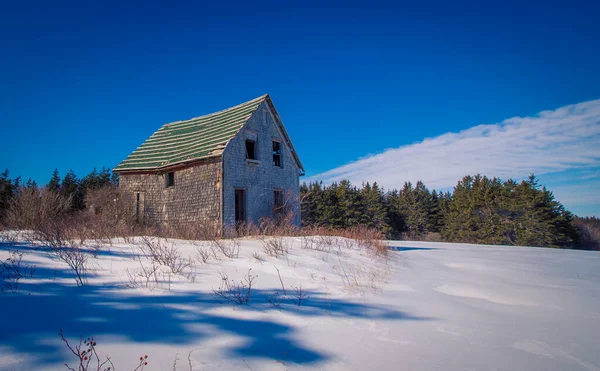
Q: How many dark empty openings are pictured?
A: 6